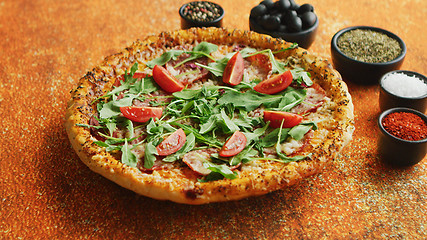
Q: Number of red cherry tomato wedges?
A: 7